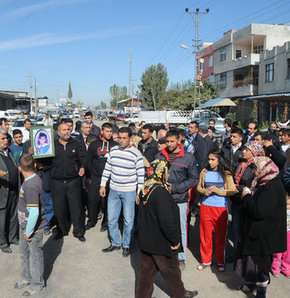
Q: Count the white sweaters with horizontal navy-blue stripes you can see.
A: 1